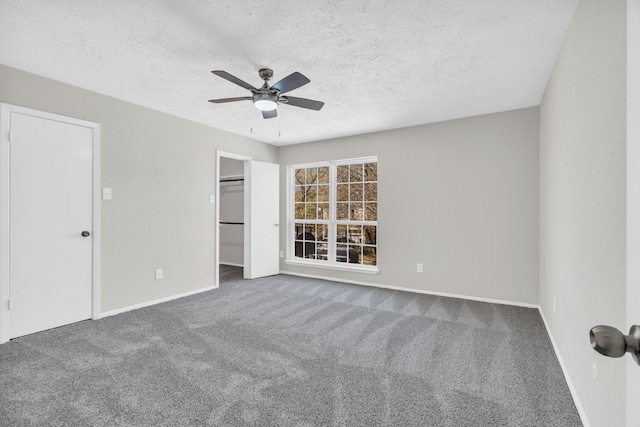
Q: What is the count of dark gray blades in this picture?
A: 5